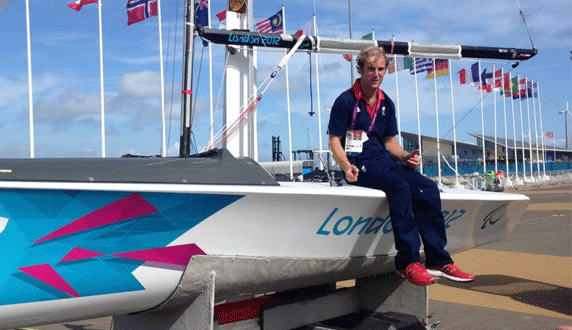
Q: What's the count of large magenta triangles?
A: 4